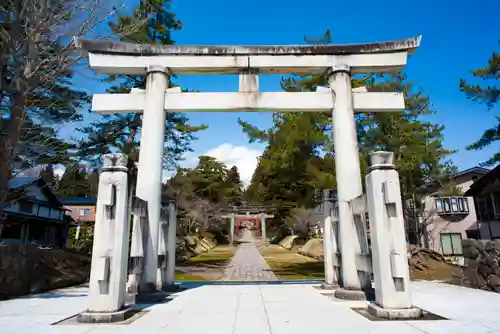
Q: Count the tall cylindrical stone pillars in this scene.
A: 2